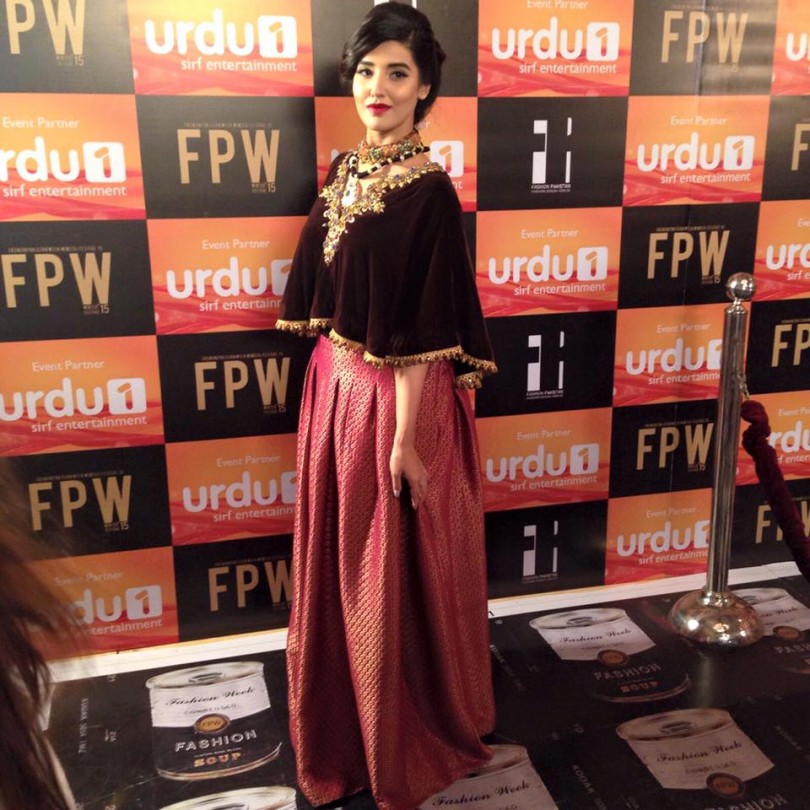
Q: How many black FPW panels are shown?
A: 12